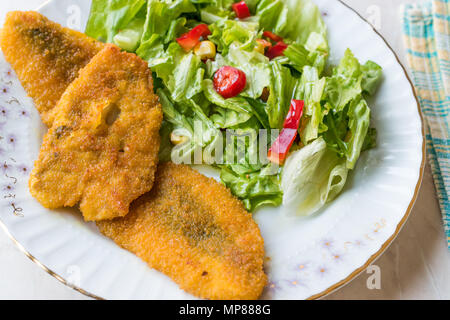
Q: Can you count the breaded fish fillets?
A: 3